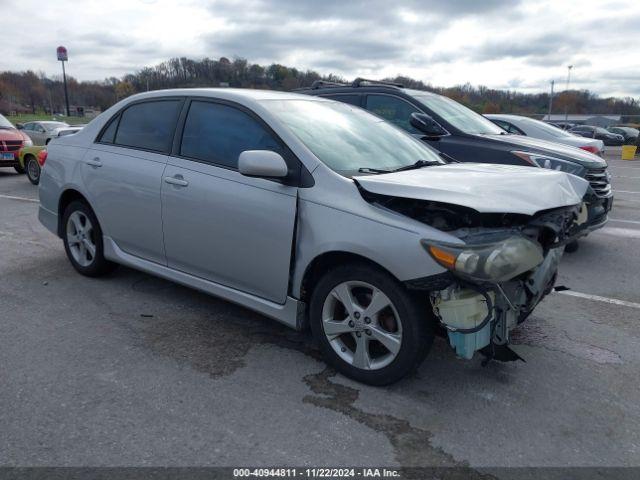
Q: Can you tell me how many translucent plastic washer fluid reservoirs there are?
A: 1